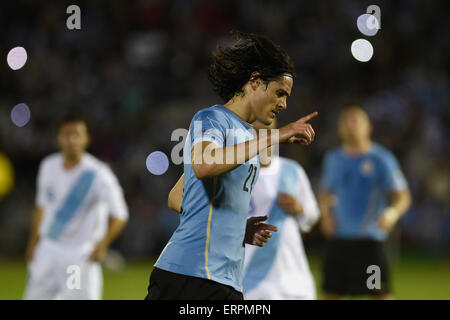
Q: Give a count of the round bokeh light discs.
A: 5